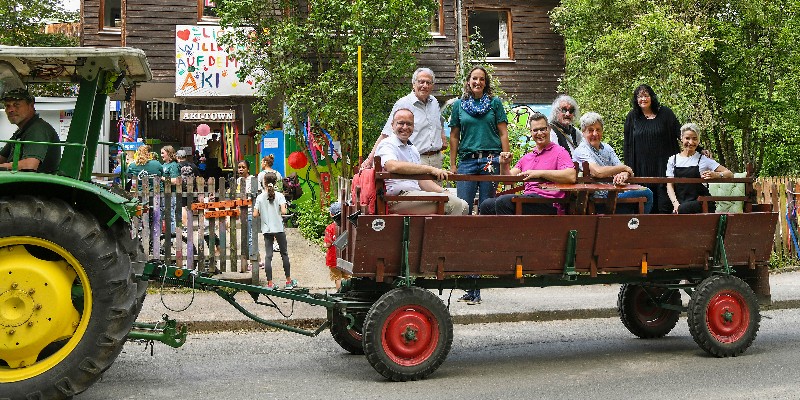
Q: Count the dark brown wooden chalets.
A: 1